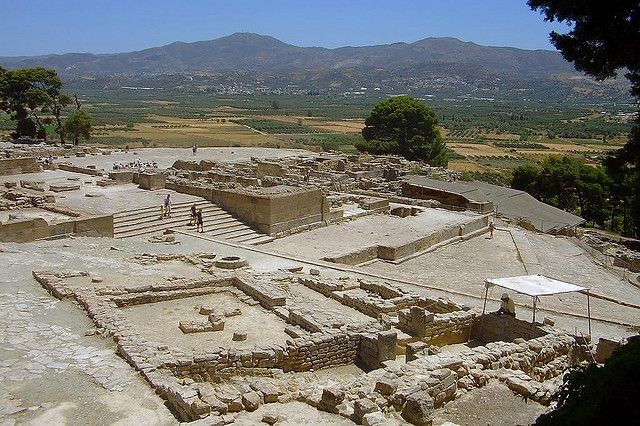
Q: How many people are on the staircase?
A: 4